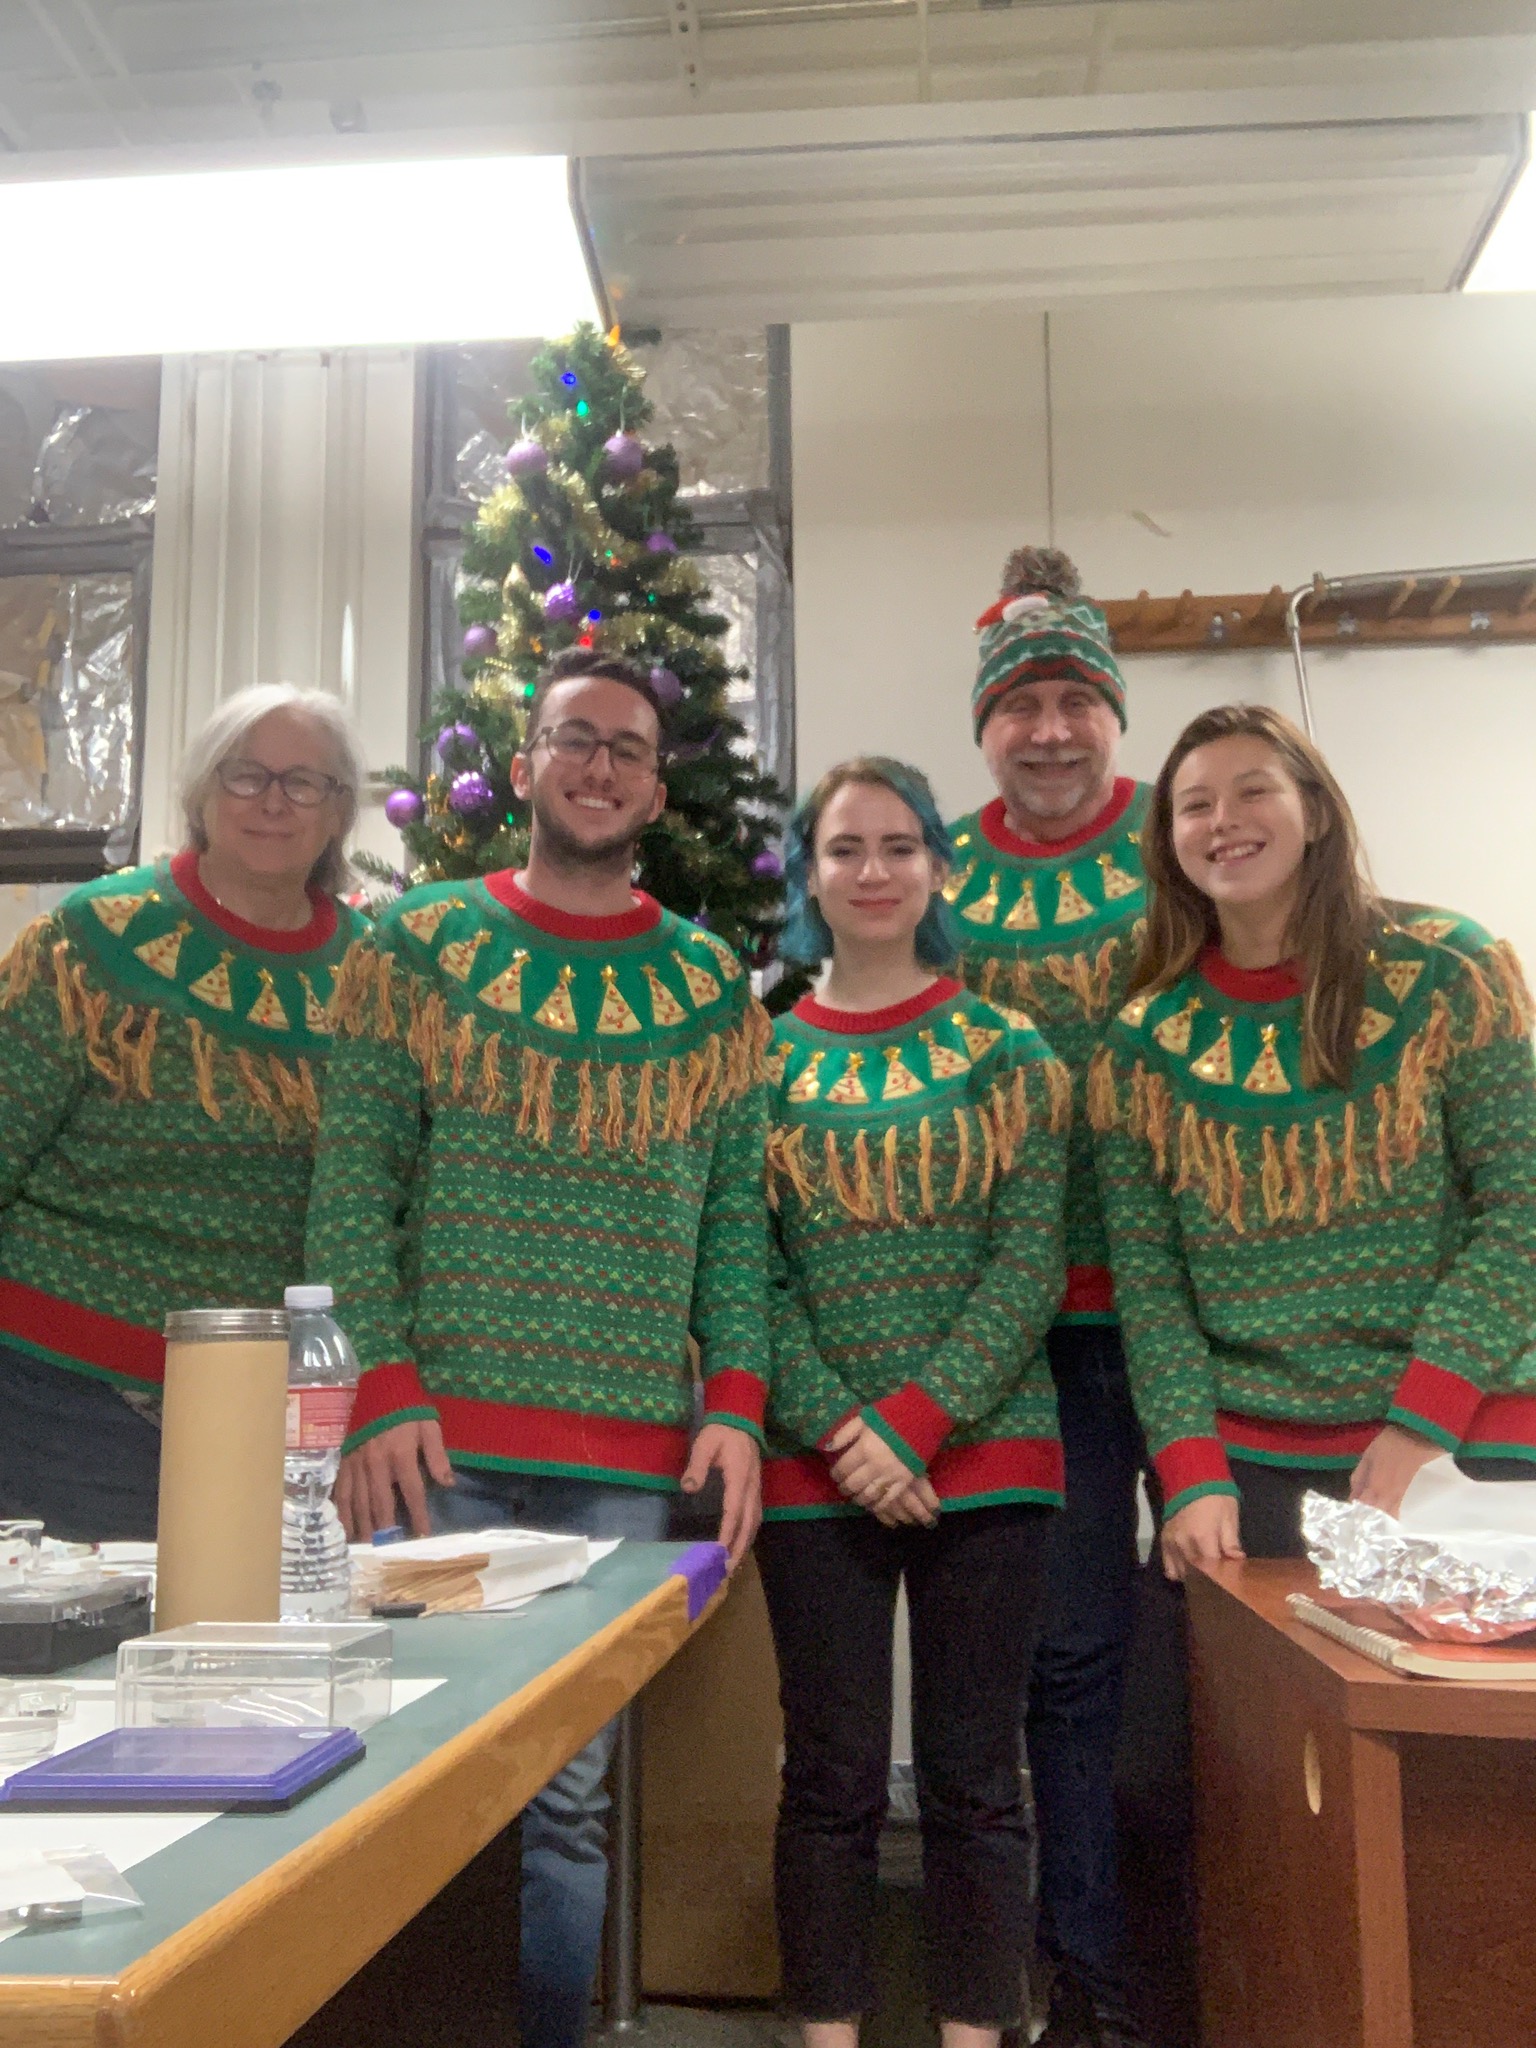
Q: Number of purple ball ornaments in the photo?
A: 11